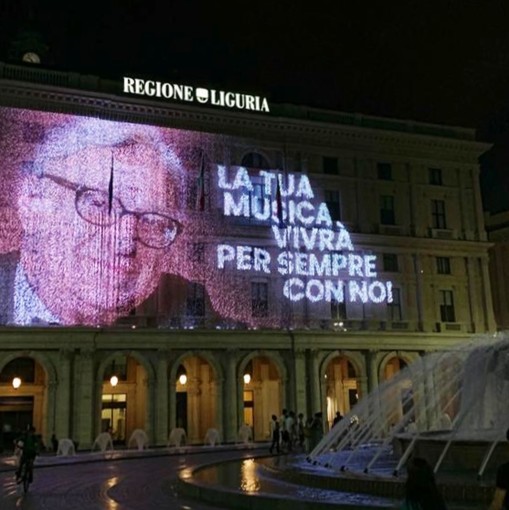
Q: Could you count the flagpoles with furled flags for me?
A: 3